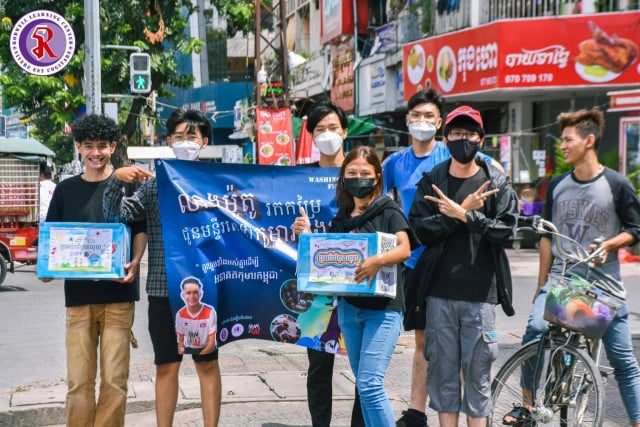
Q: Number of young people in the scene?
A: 7